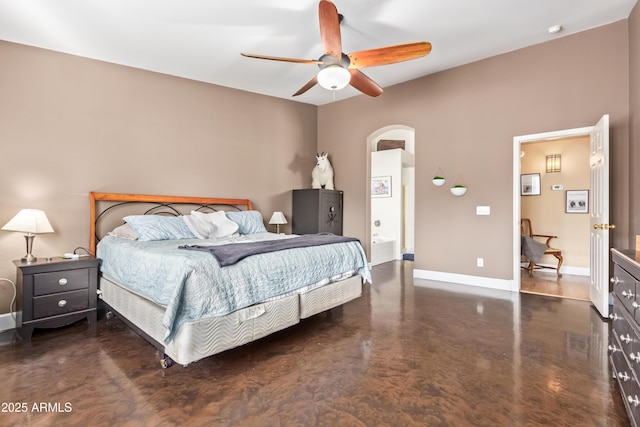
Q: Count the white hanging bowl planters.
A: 2